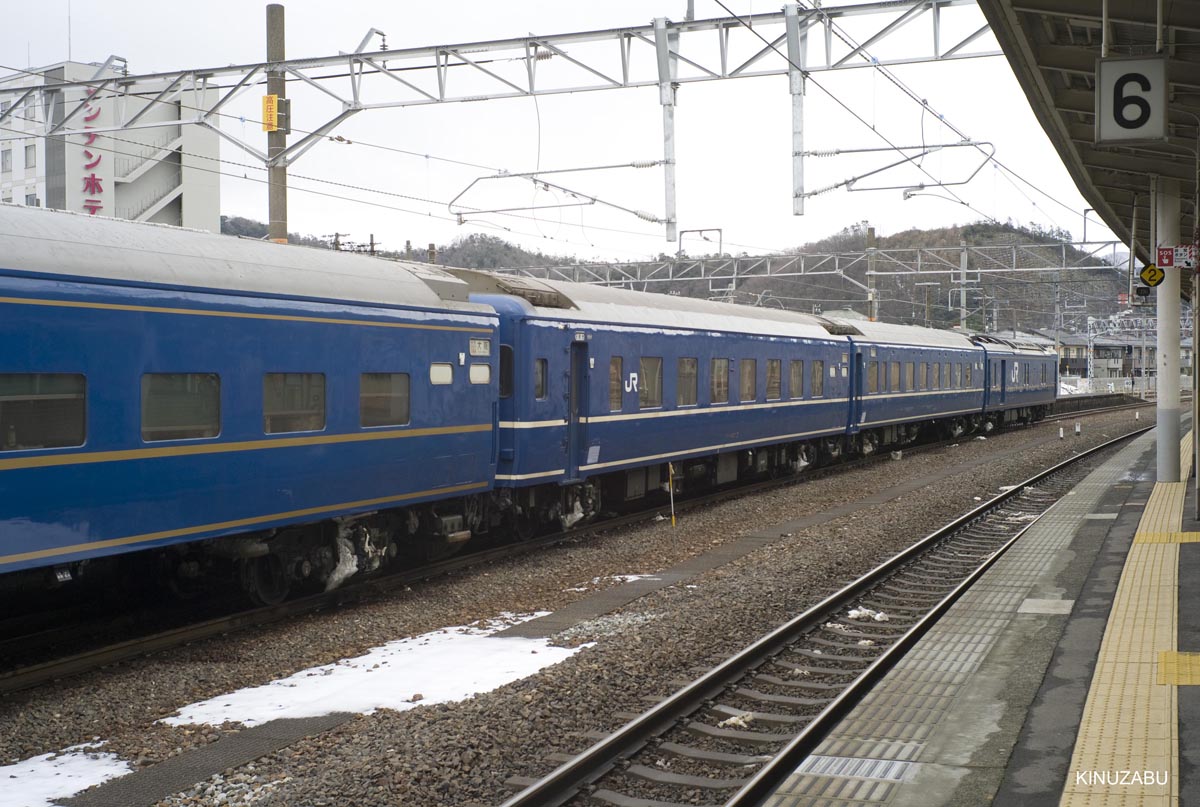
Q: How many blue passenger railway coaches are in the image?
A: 4